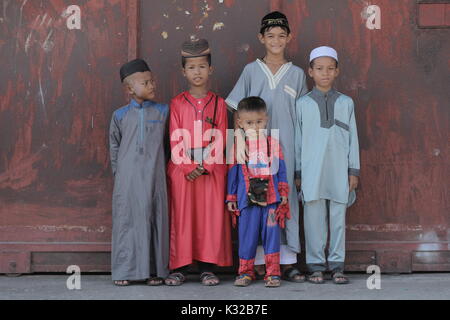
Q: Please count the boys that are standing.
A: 5